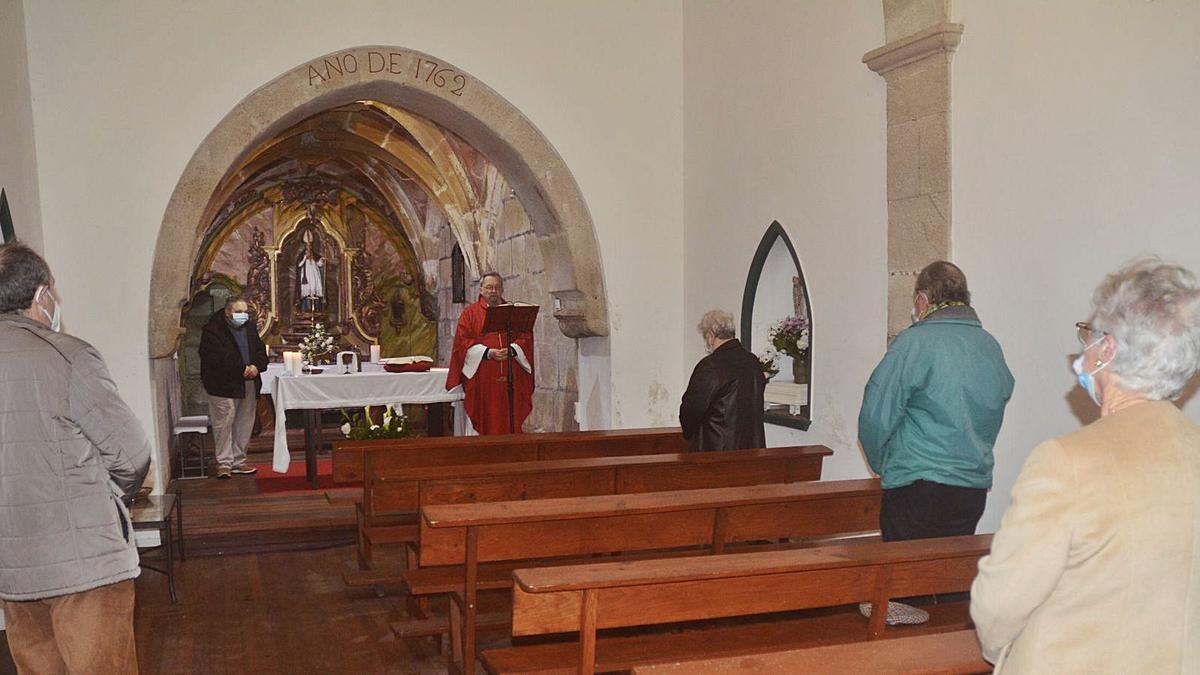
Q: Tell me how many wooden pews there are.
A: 5